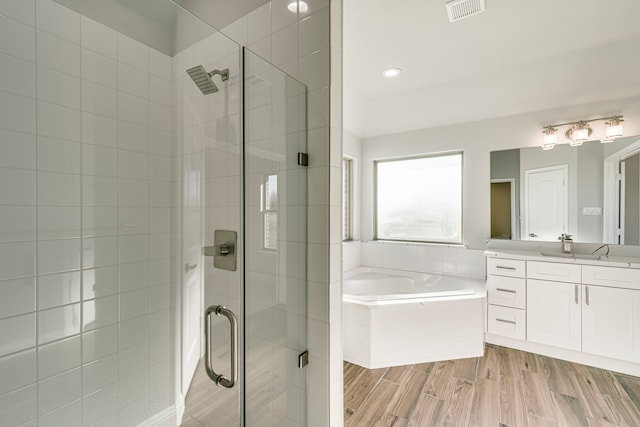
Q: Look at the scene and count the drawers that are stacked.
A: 3